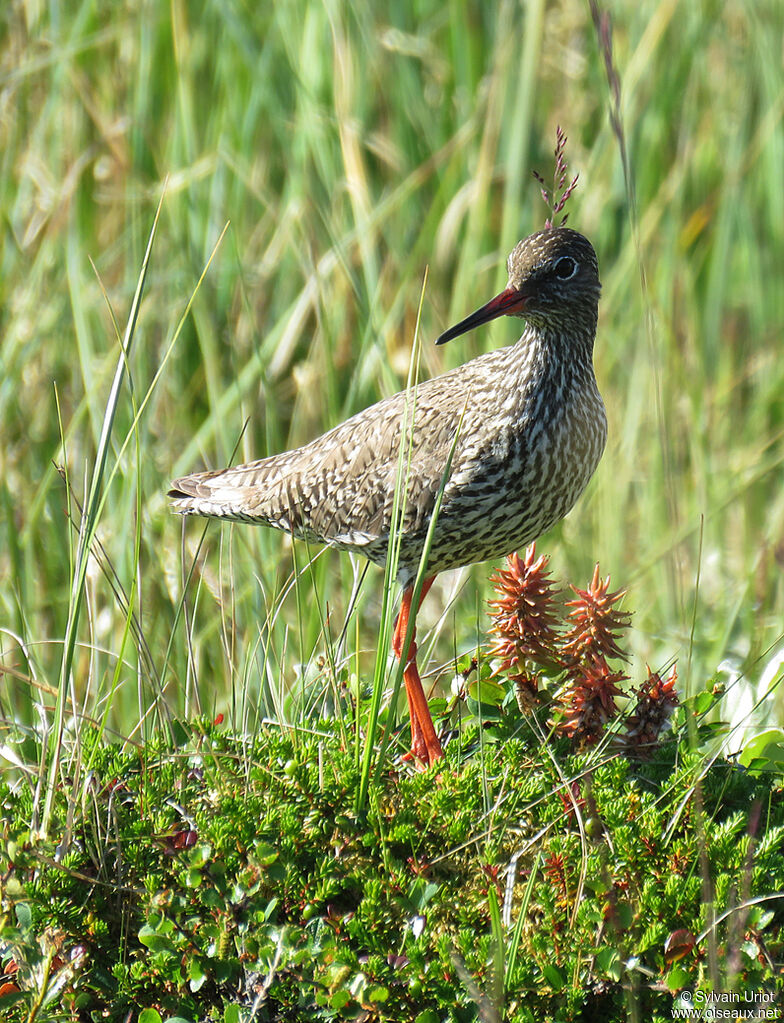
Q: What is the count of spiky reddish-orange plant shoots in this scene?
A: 4